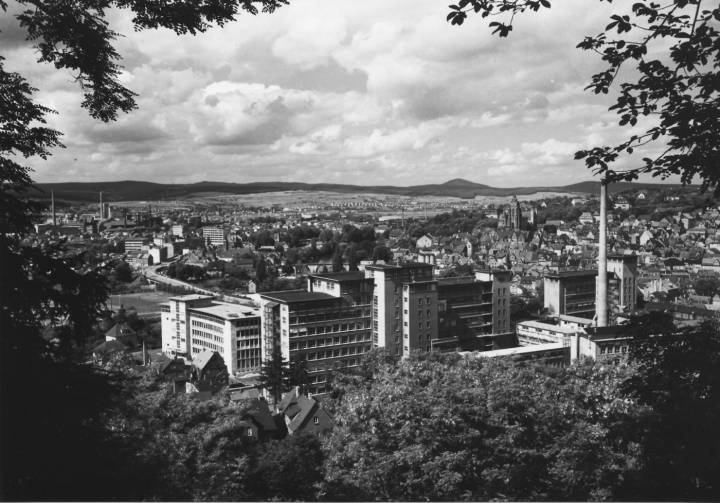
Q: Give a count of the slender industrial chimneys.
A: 3